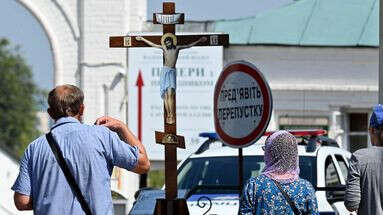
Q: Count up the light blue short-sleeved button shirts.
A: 1